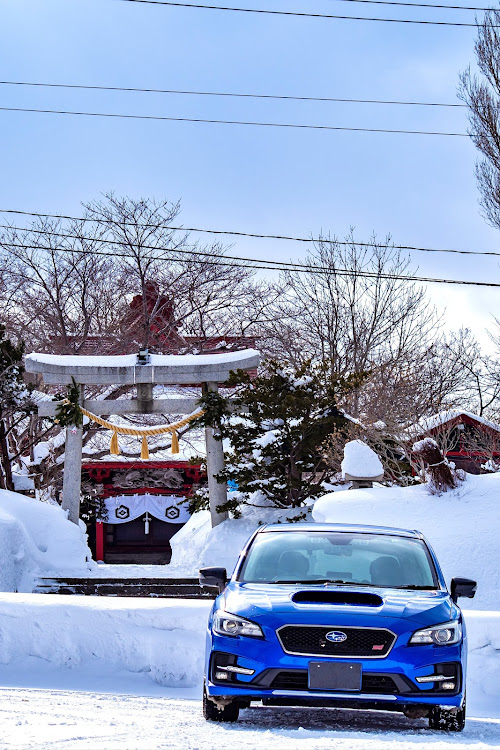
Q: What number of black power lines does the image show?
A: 7